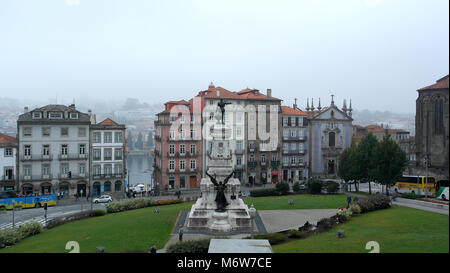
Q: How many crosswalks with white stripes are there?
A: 1